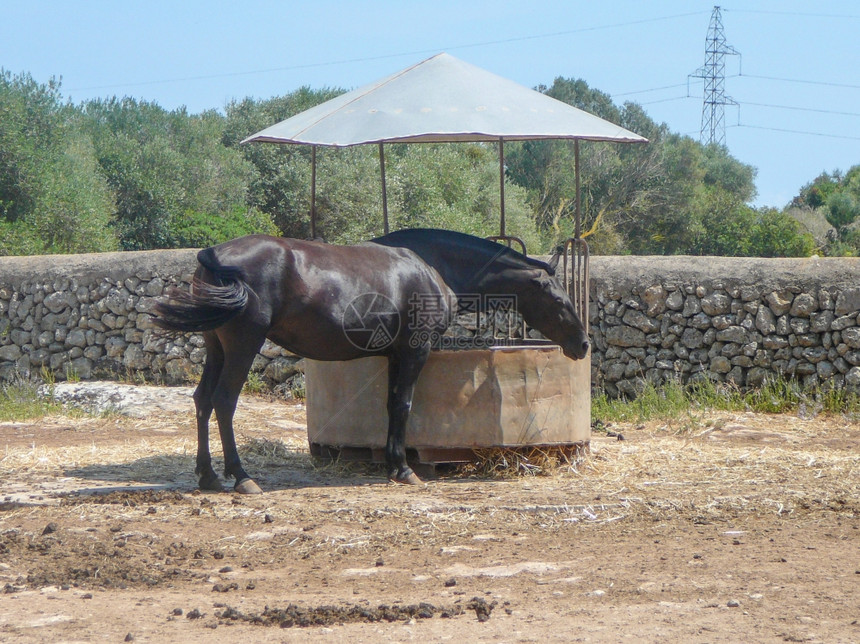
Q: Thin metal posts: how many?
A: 4